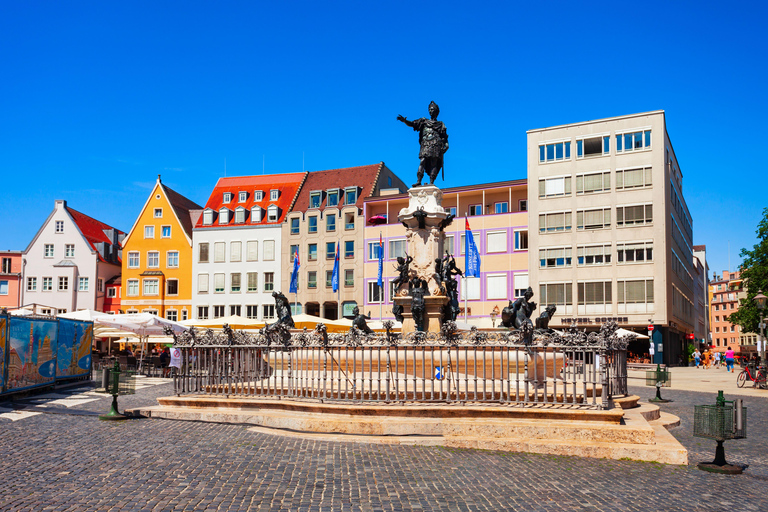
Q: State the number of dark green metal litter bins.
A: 3